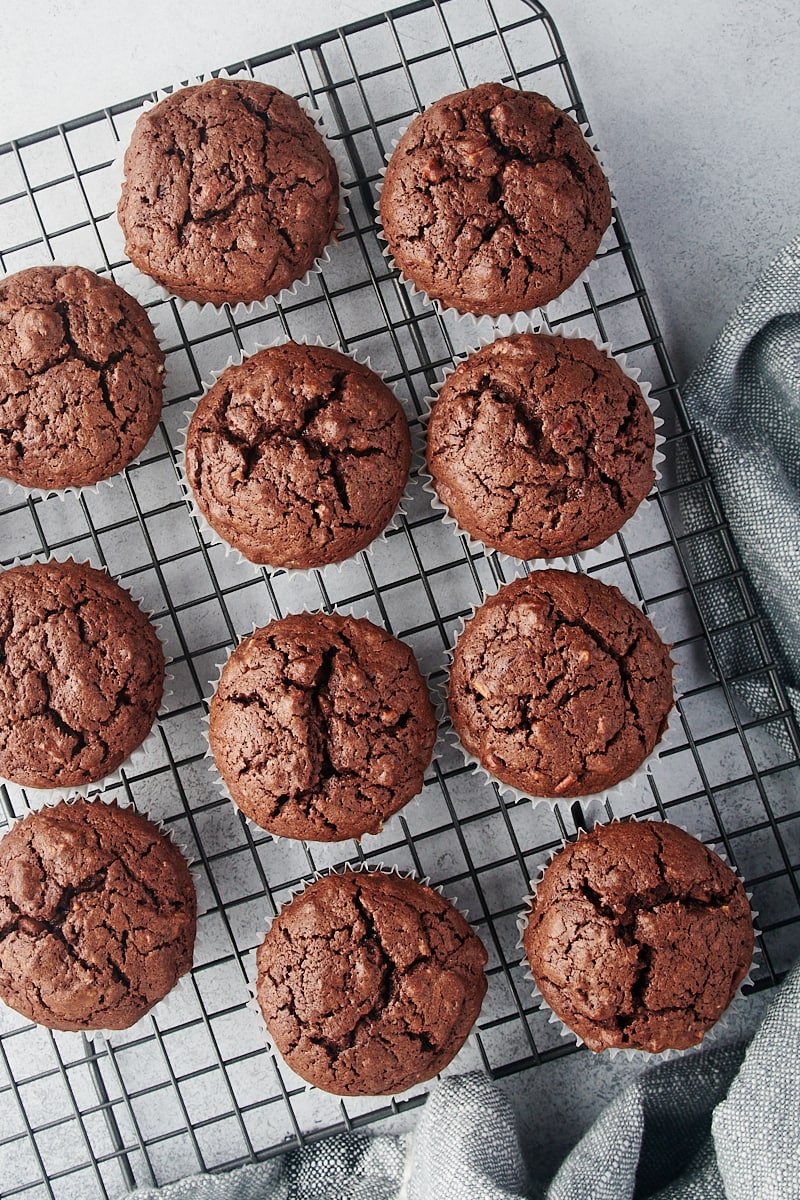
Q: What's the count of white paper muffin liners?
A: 11